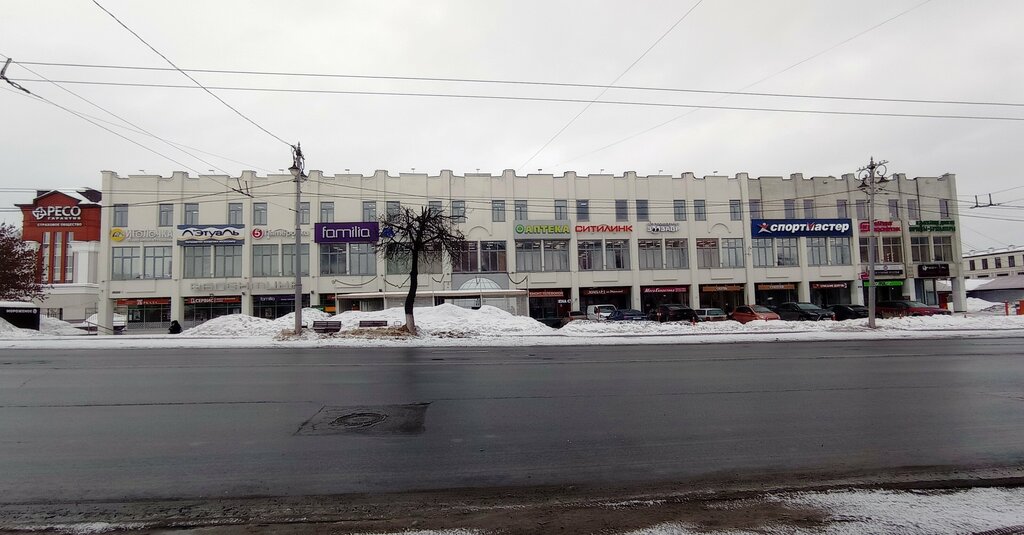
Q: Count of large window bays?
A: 14